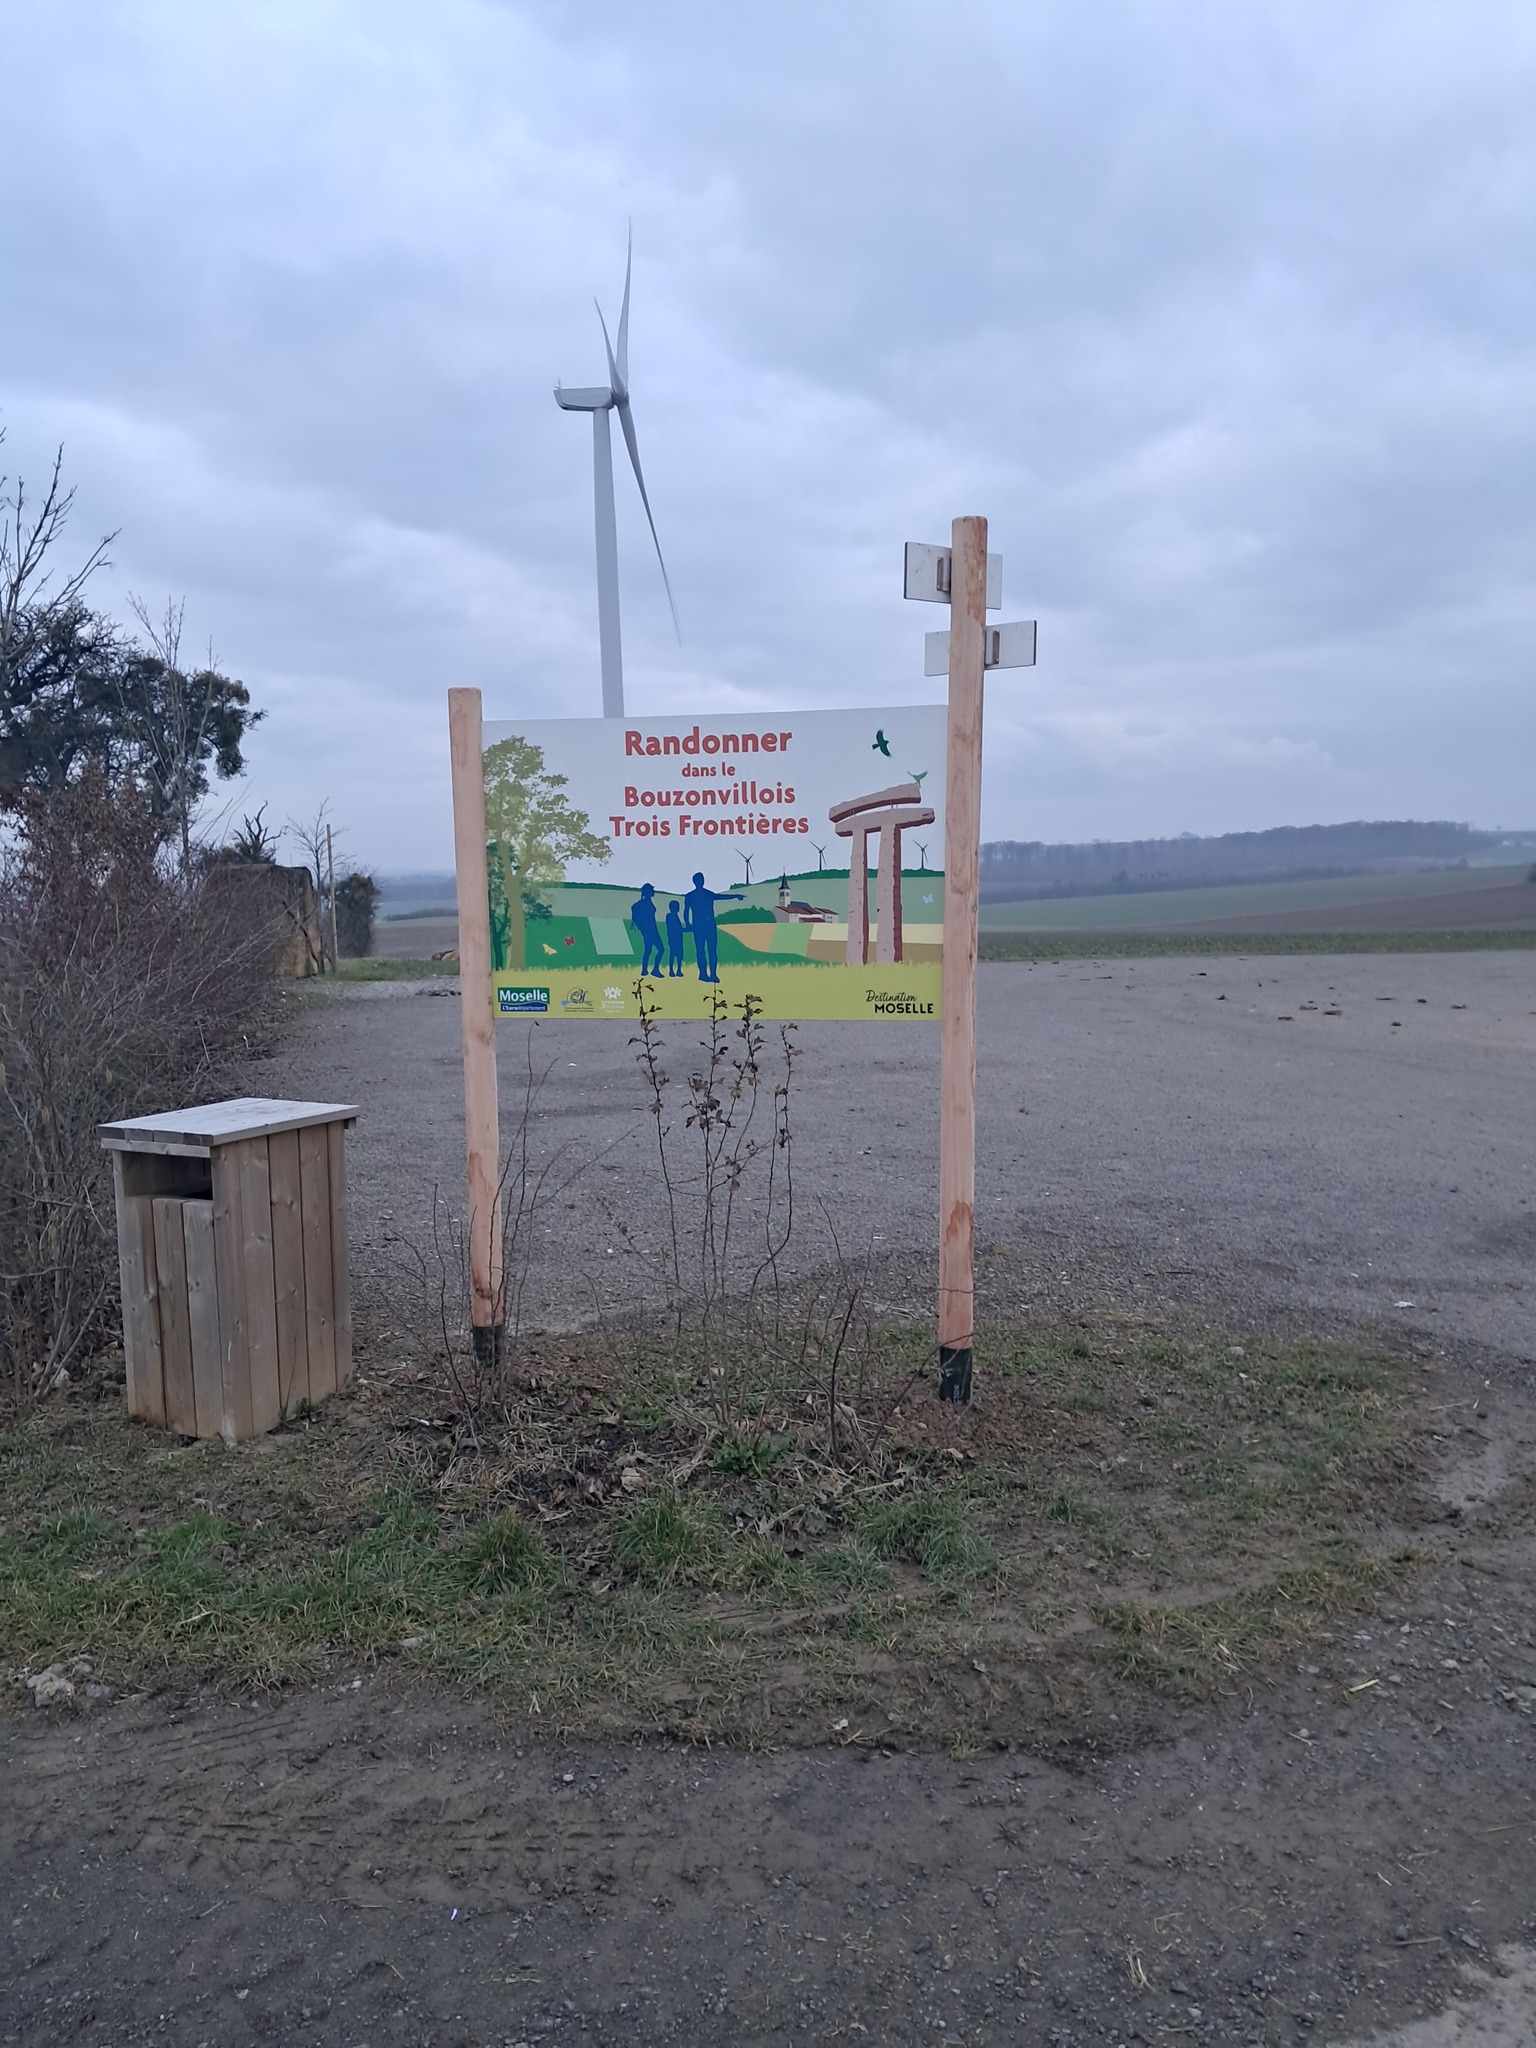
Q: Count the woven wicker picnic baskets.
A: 0